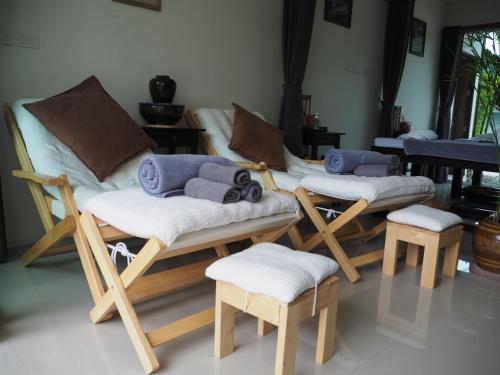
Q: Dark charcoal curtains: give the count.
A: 3